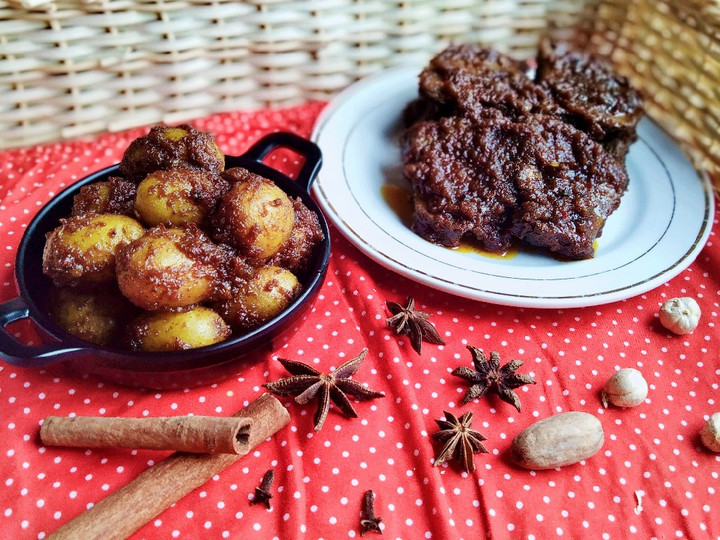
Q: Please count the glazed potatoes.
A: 10